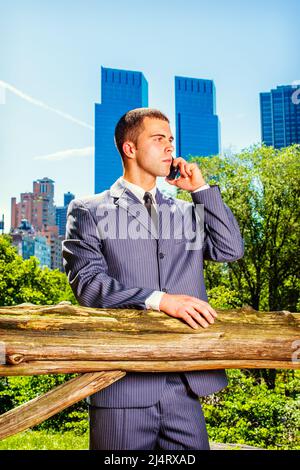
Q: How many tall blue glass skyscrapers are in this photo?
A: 3